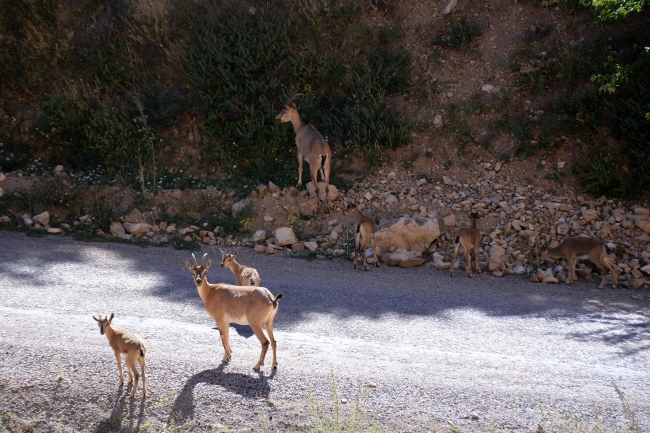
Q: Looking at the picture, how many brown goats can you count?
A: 7